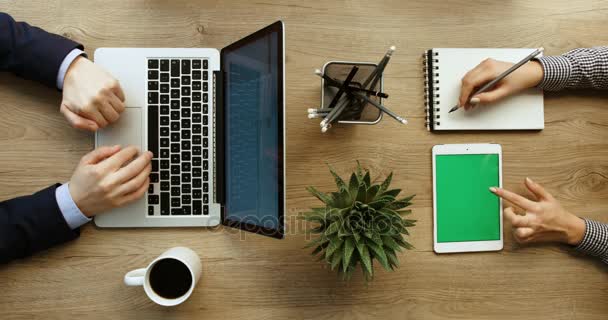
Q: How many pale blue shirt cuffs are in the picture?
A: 2